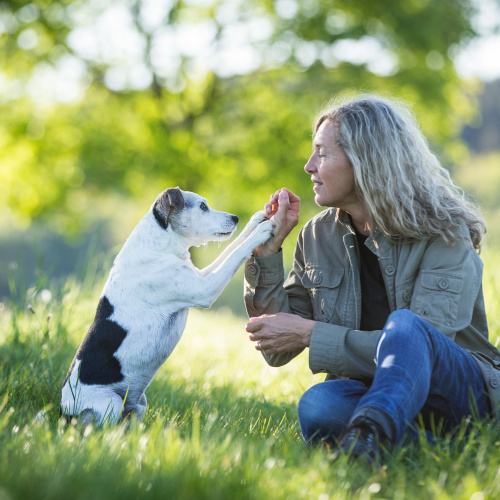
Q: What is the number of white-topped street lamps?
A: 0